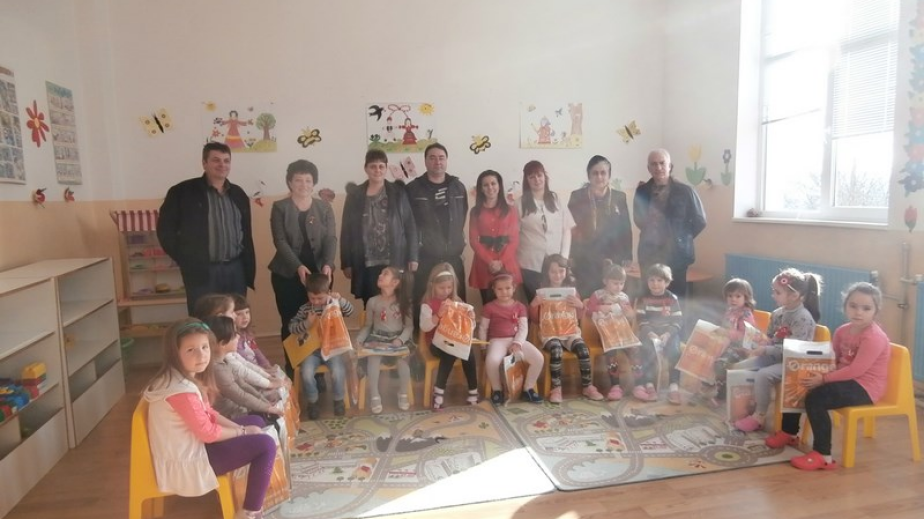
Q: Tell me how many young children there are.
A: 14